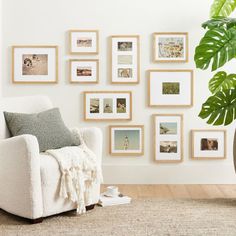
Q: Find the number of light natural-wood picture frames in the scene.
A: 10